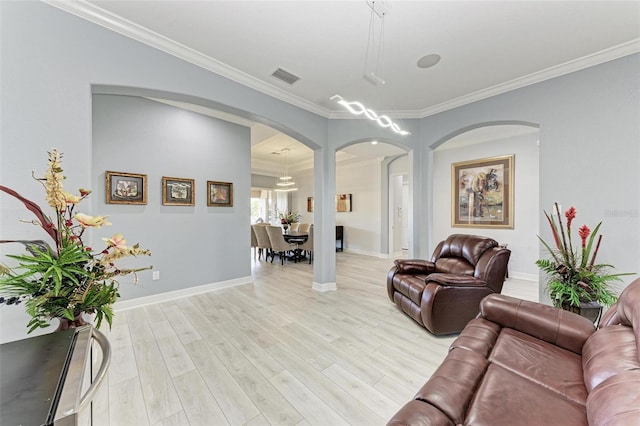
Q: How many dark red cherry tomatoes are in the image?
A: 0